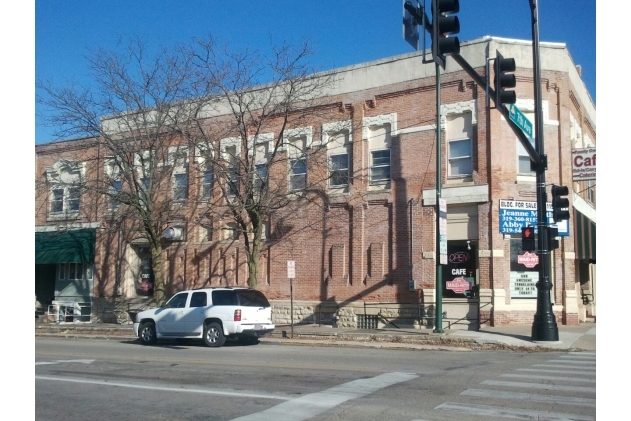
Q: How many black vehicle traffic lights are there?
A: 3